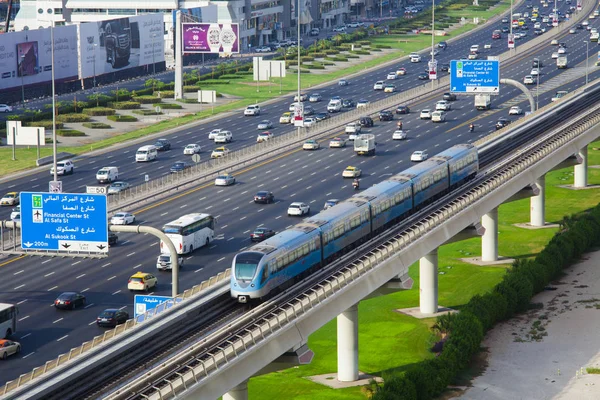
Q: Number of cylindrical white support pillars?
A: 6